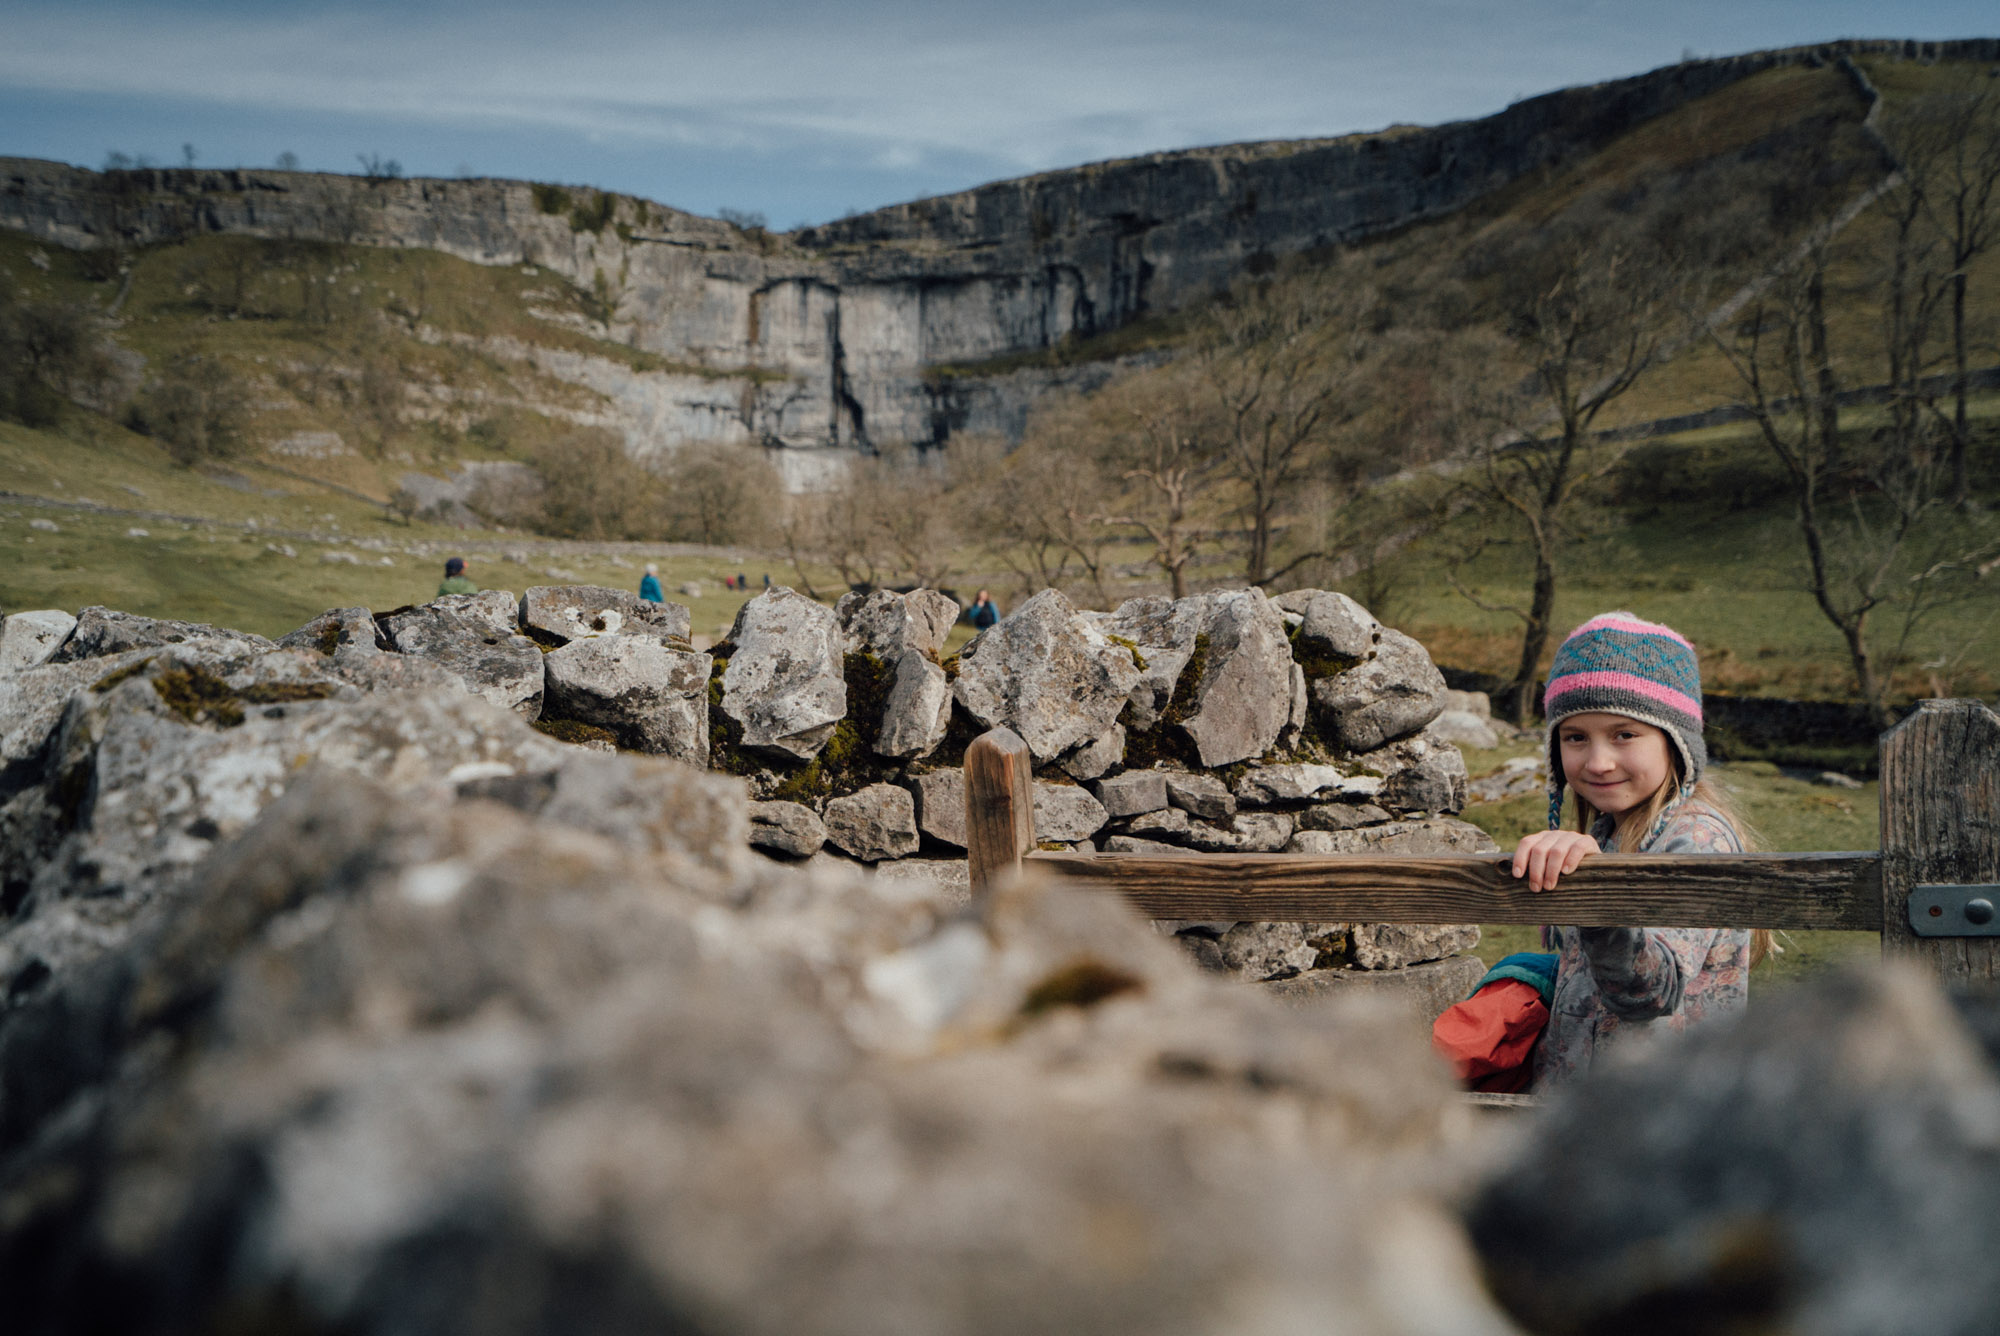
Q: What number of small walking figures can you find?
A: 6